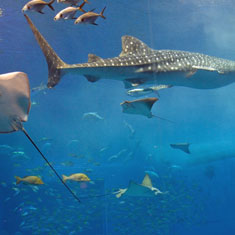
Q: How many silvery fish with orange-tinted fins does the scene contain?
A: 4